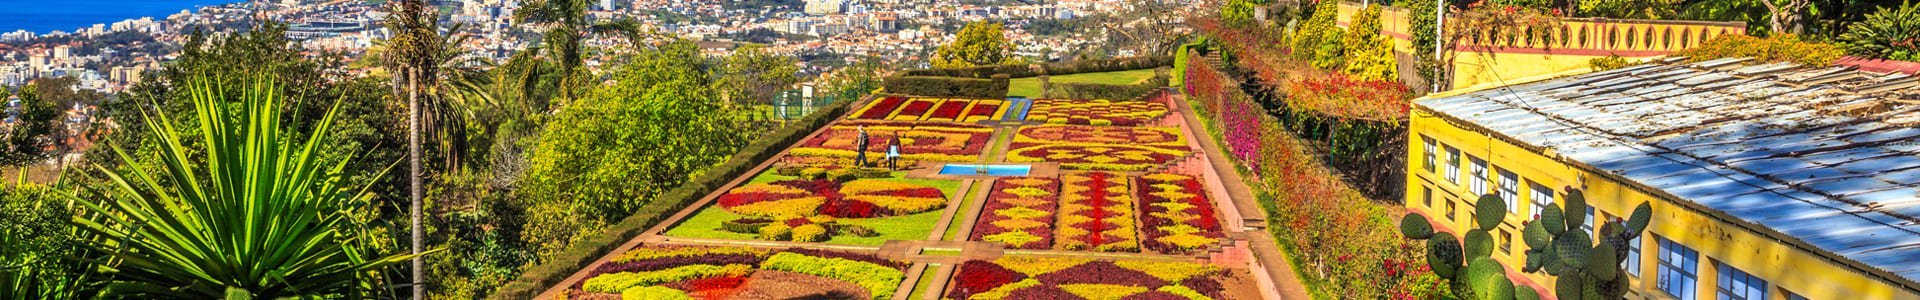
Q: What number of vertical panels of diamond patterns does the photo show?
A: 3